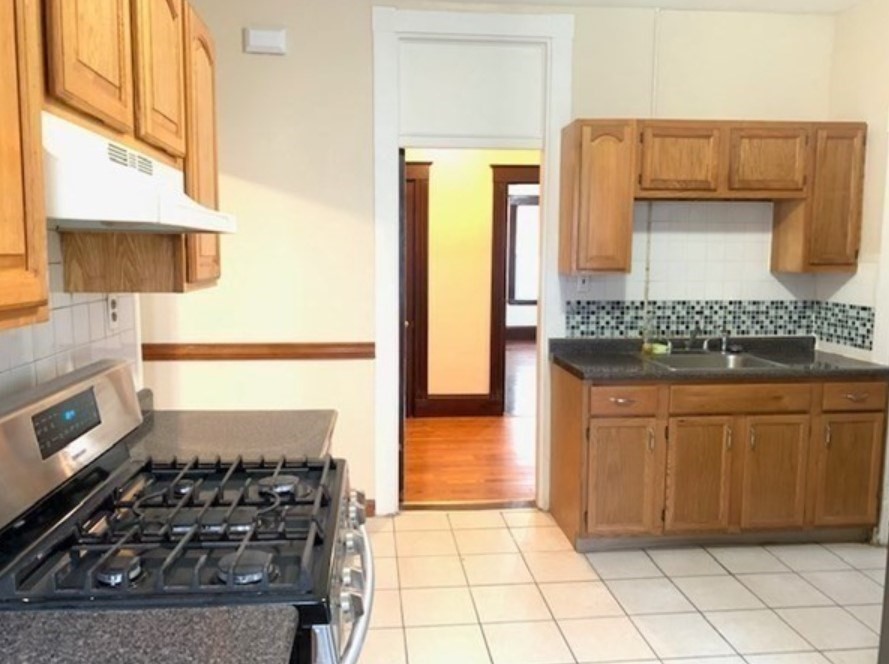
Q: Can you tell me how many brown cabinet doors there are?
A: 12